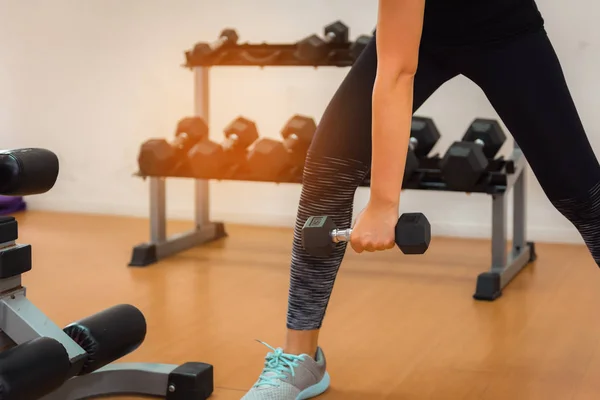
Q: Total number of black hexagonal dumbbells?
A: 9